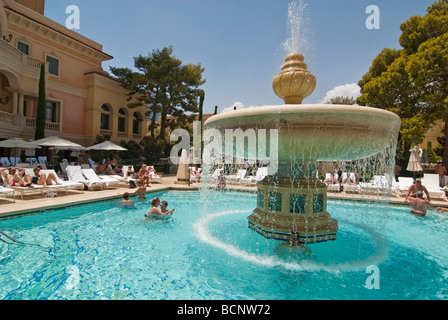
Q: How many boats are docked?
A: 0